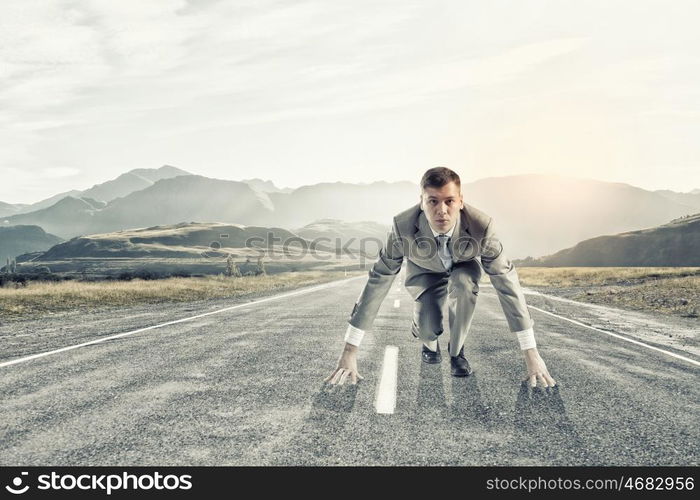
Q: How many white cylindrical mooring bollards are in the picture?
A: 0